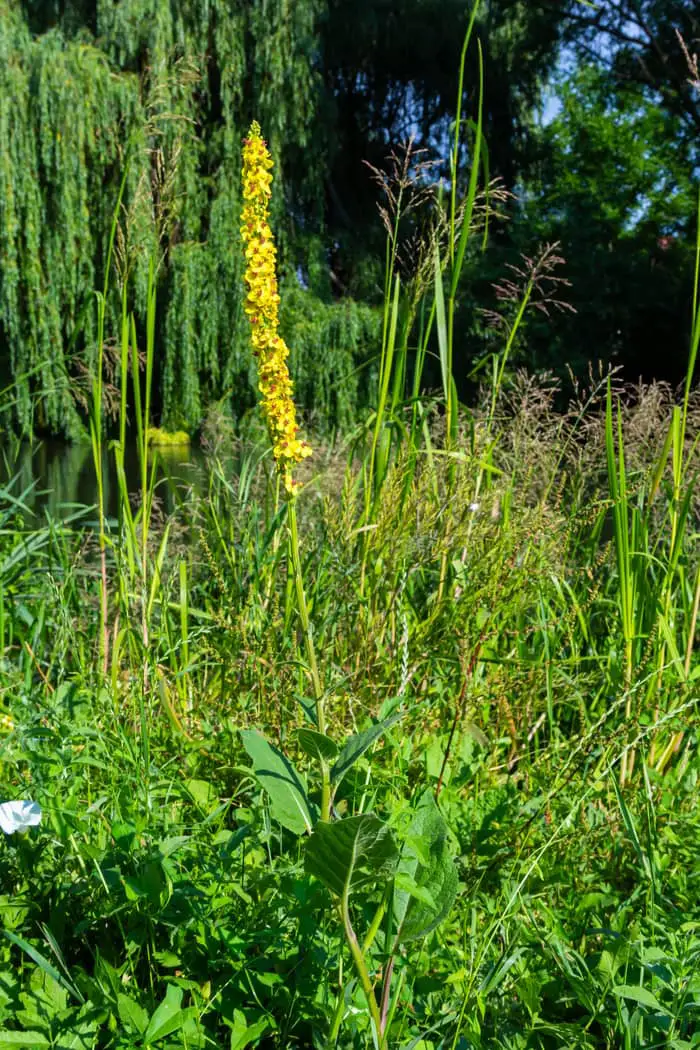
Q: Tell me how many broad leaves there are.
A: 5